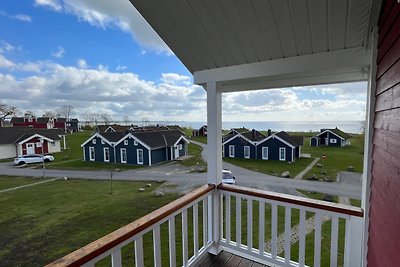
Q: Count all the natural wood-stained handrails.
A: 2